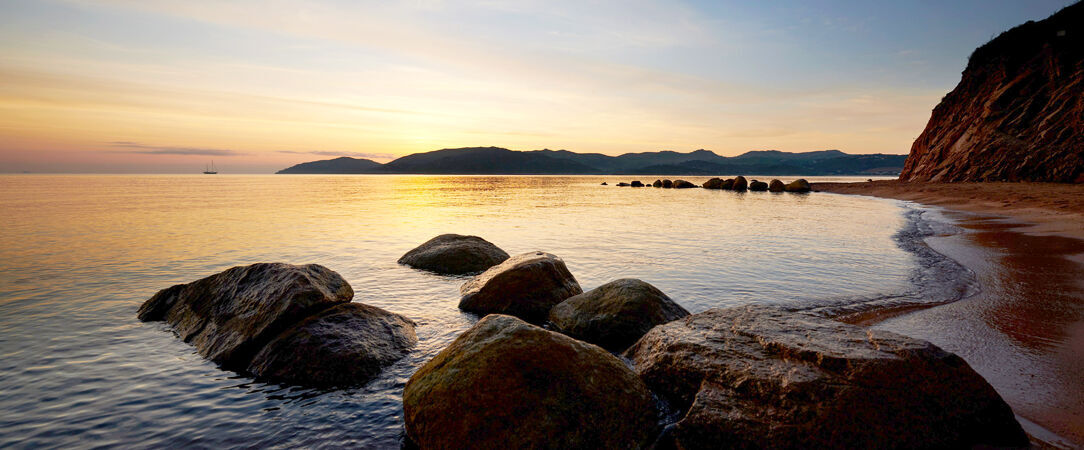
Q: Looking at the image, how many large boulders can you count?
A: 7